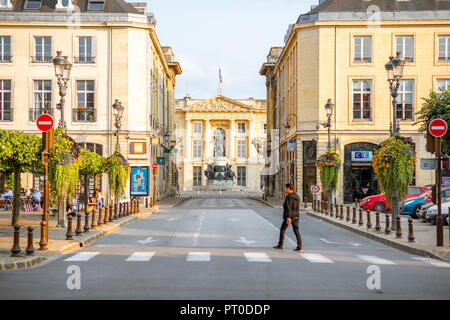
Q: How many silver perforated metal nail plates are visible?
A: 0